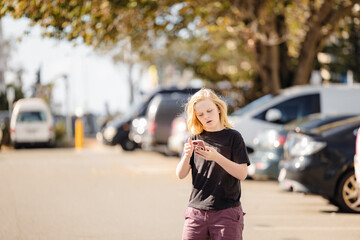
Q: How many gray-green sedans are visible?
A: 1